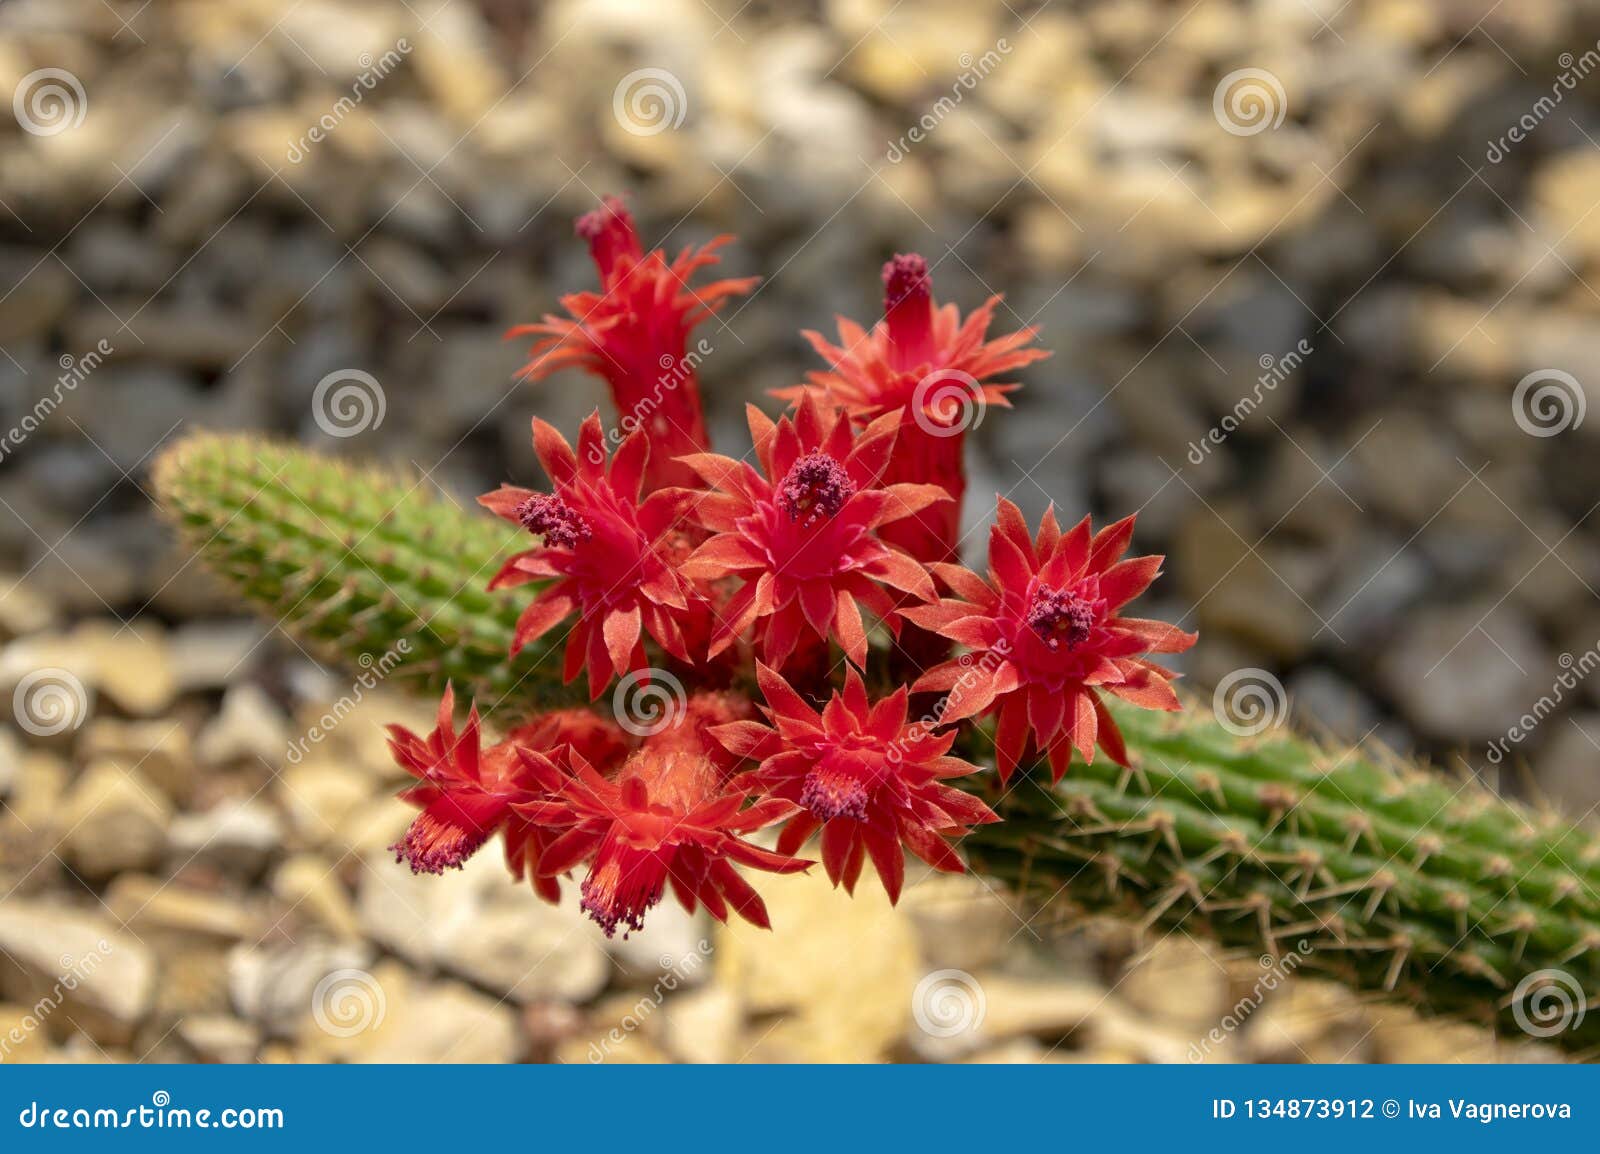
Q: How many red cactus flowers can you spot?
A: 8